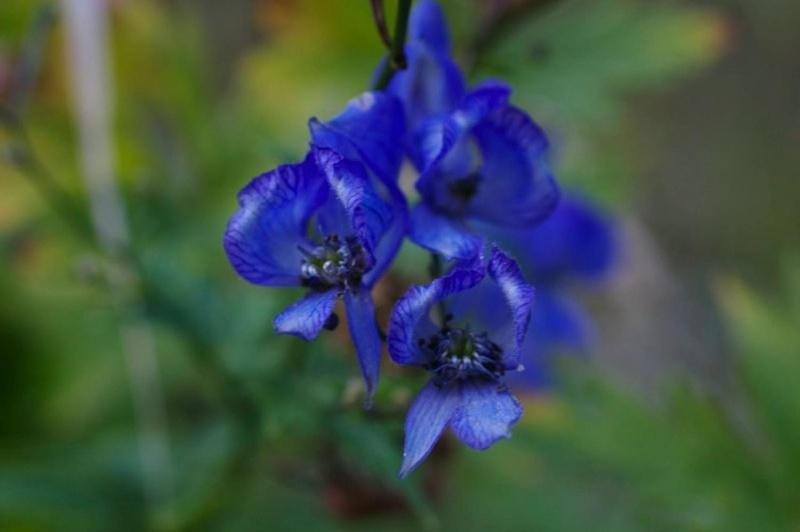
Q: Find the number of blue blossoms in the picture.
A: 5